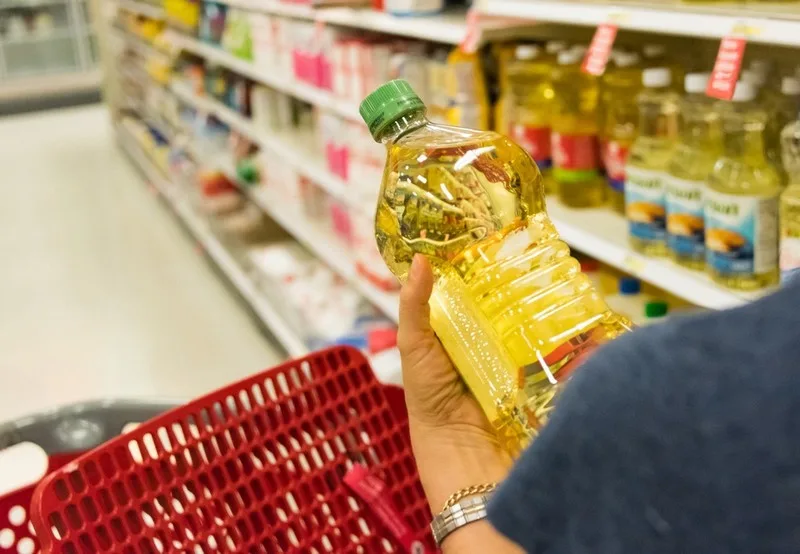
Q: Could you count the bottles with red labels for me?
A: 3